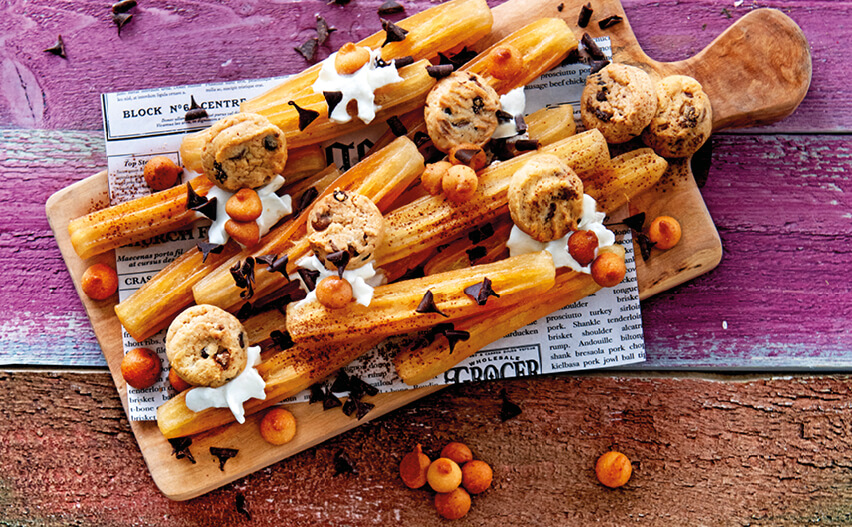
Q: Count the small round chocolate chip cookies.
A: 7